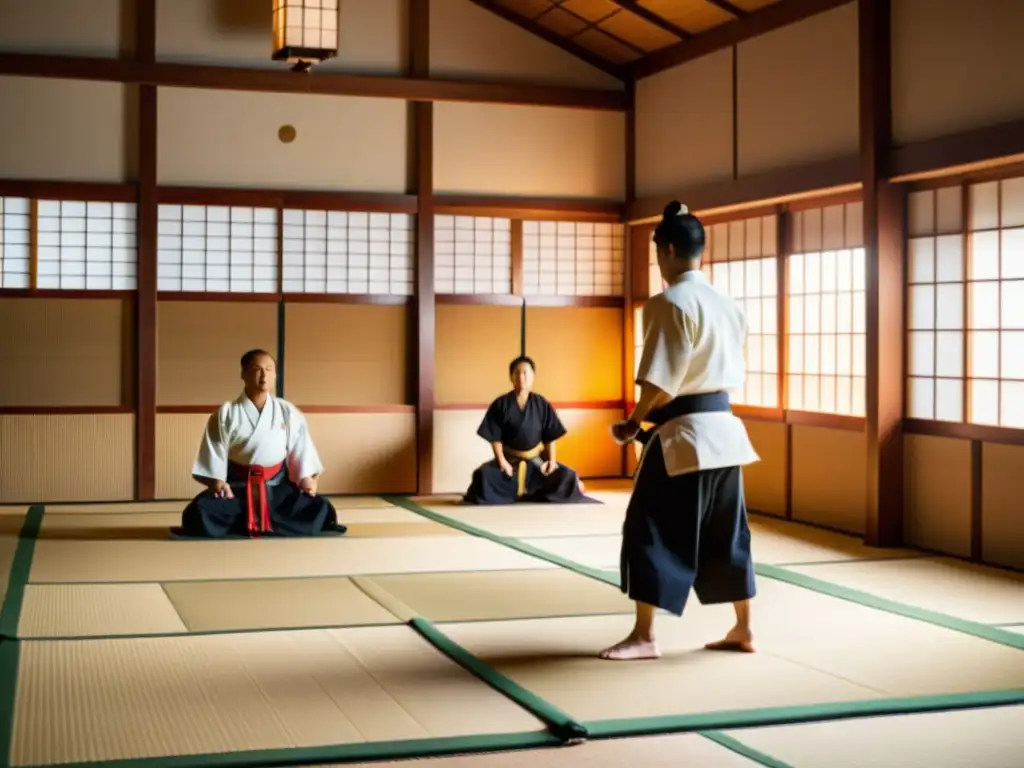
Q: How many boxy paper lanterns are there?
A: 1